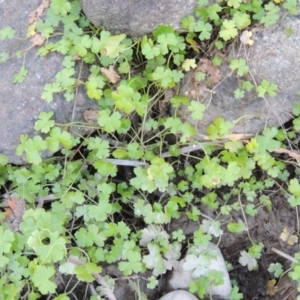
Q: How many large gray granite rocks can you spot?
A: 3